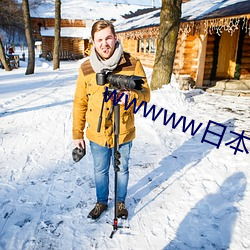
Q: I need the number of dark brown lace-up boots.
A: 2